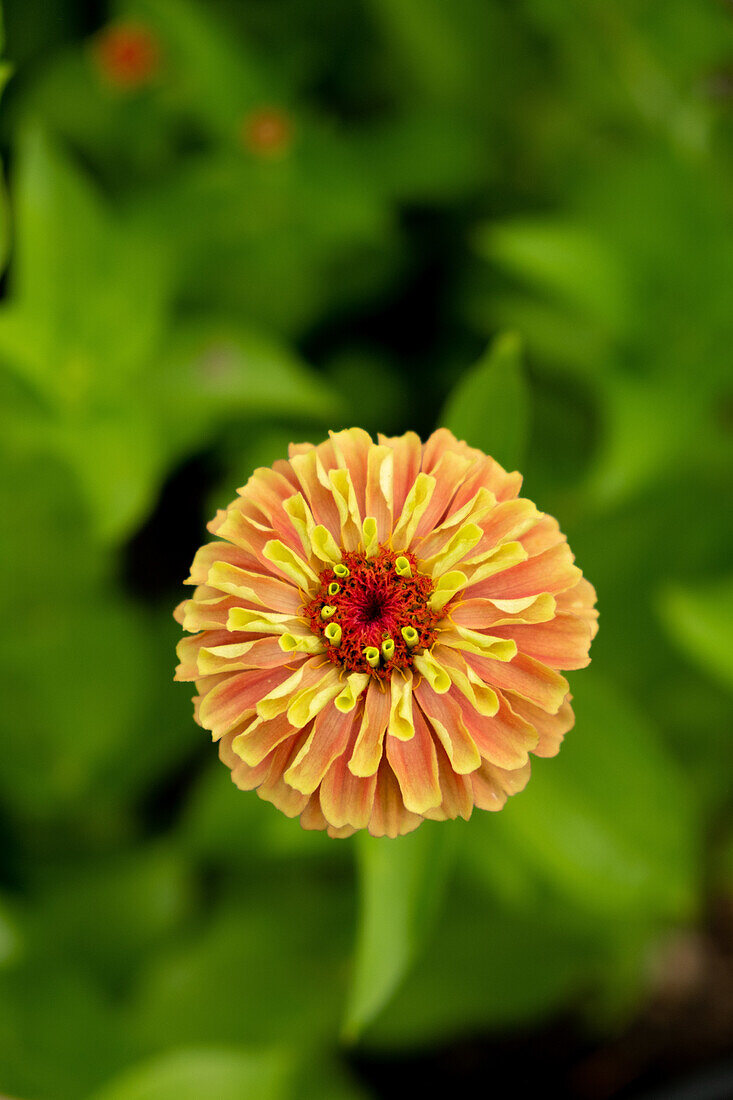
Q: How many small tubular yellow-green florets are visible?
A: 8